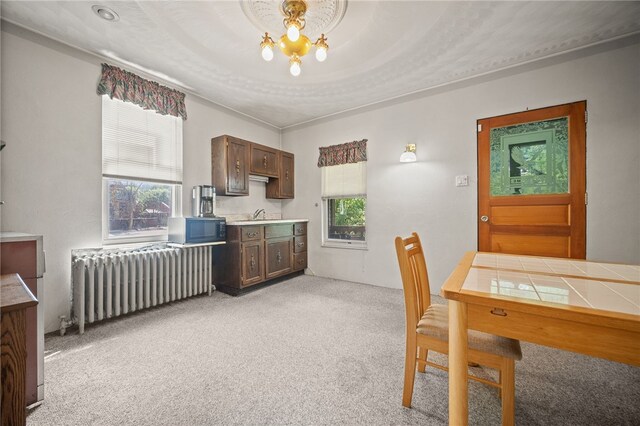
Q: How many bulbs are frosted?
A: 4